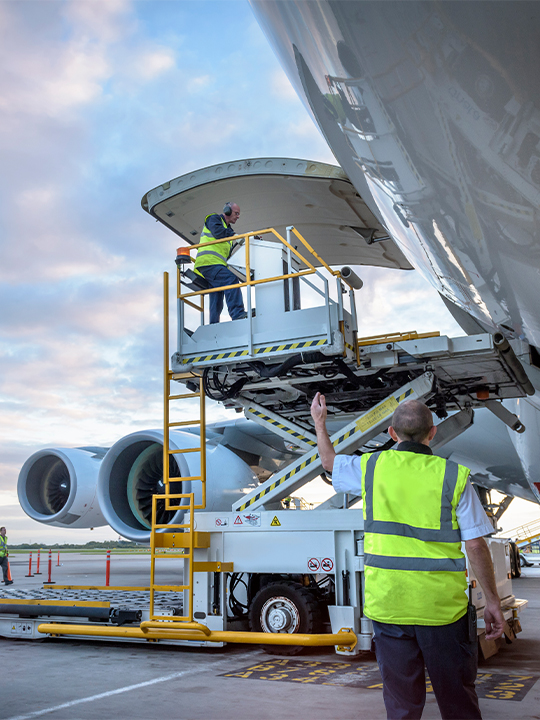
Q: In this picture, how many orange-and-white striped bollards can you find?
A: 5